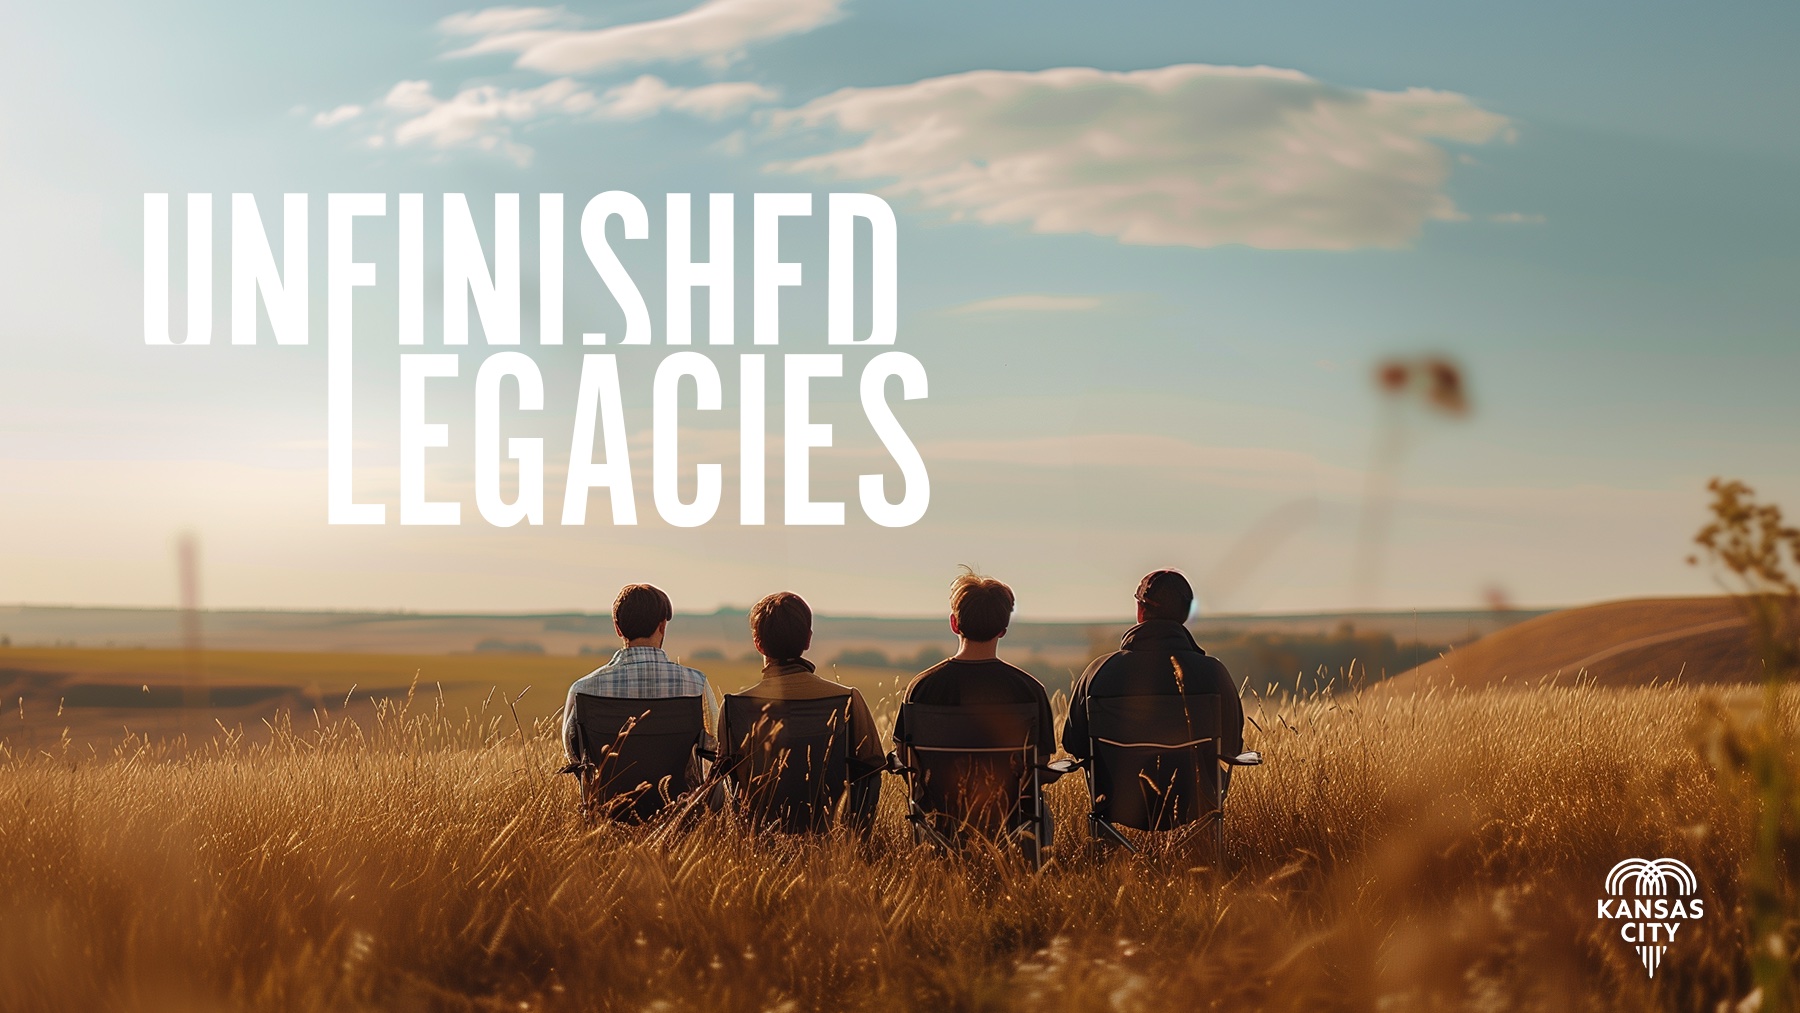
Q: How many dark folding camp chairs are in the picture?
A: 4